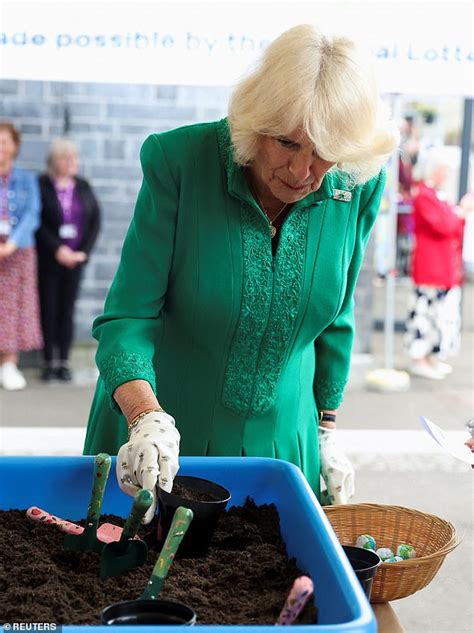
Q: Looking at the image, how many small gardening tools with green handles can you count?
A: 3